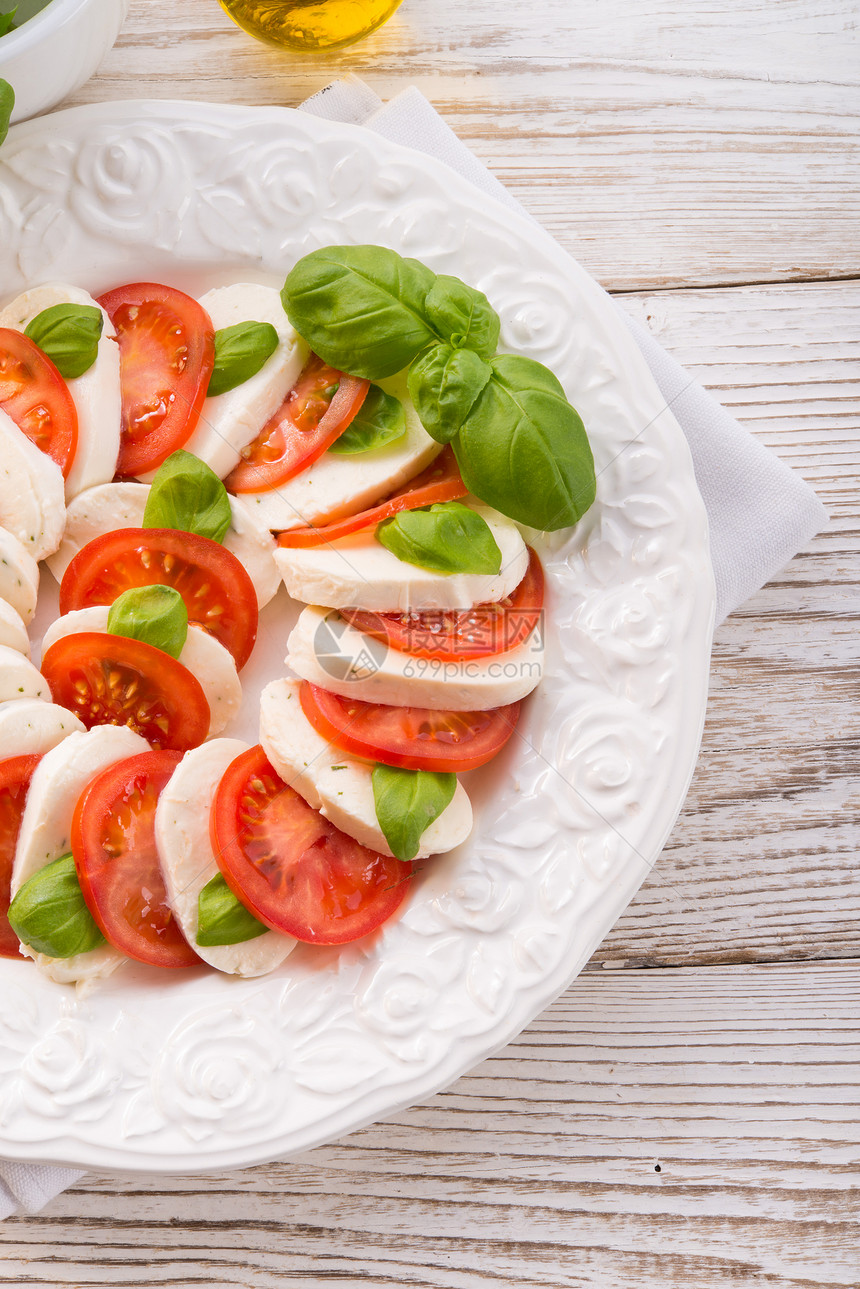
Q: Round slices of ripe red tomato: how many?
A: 11